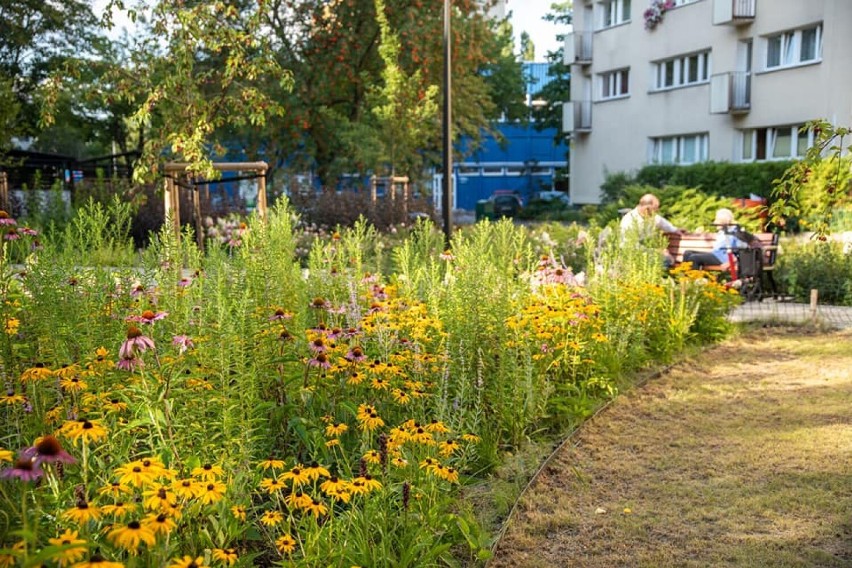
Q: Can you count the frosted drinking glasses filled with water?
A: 0